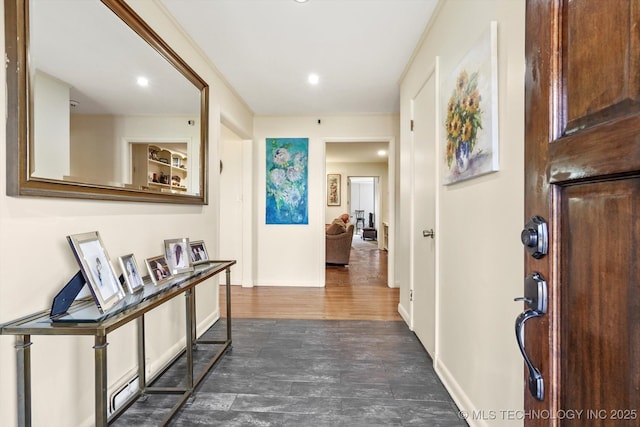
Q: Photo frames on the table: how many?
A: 5